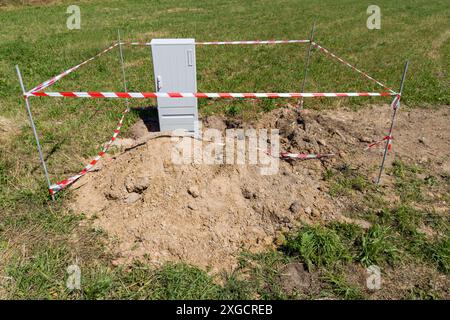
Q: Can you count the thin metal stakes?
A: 4